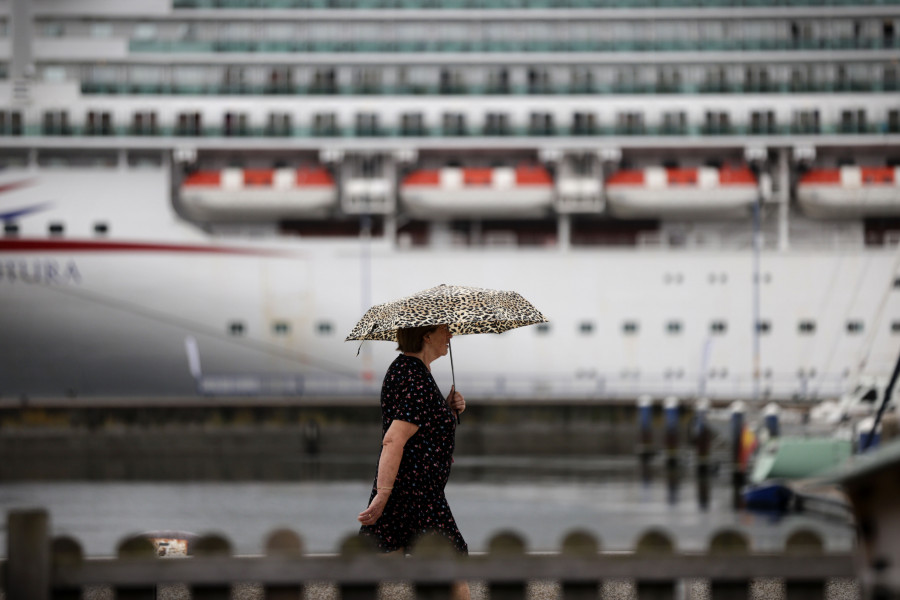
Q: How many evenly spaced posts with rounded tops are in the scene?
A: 11